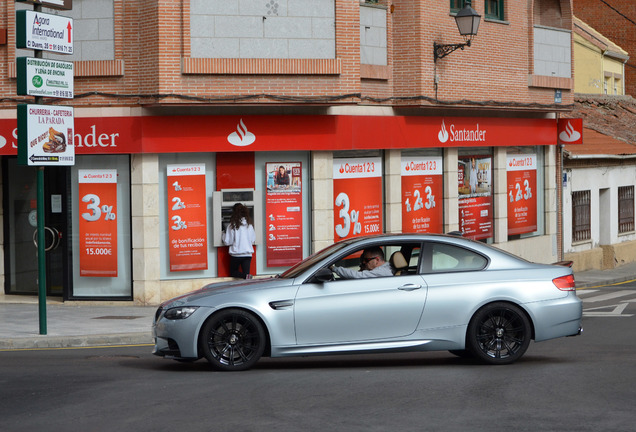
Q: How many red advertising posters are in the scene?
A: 7